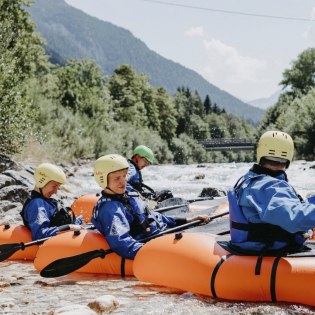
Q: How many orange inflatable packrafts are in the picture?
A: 4